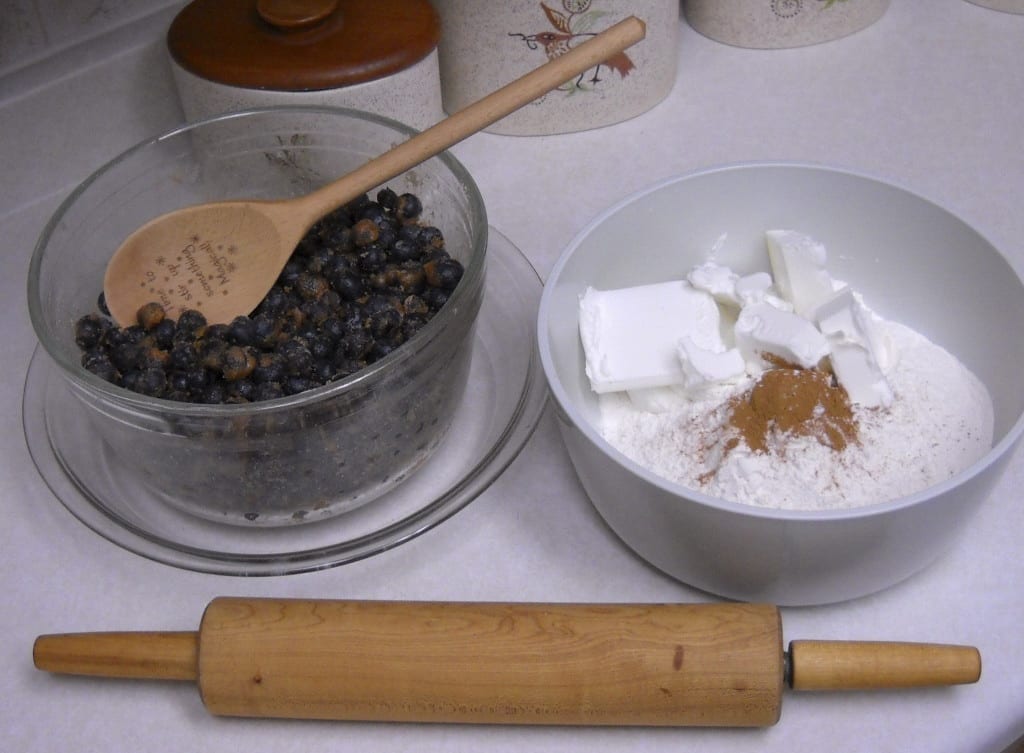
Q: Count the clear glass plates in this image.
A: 1